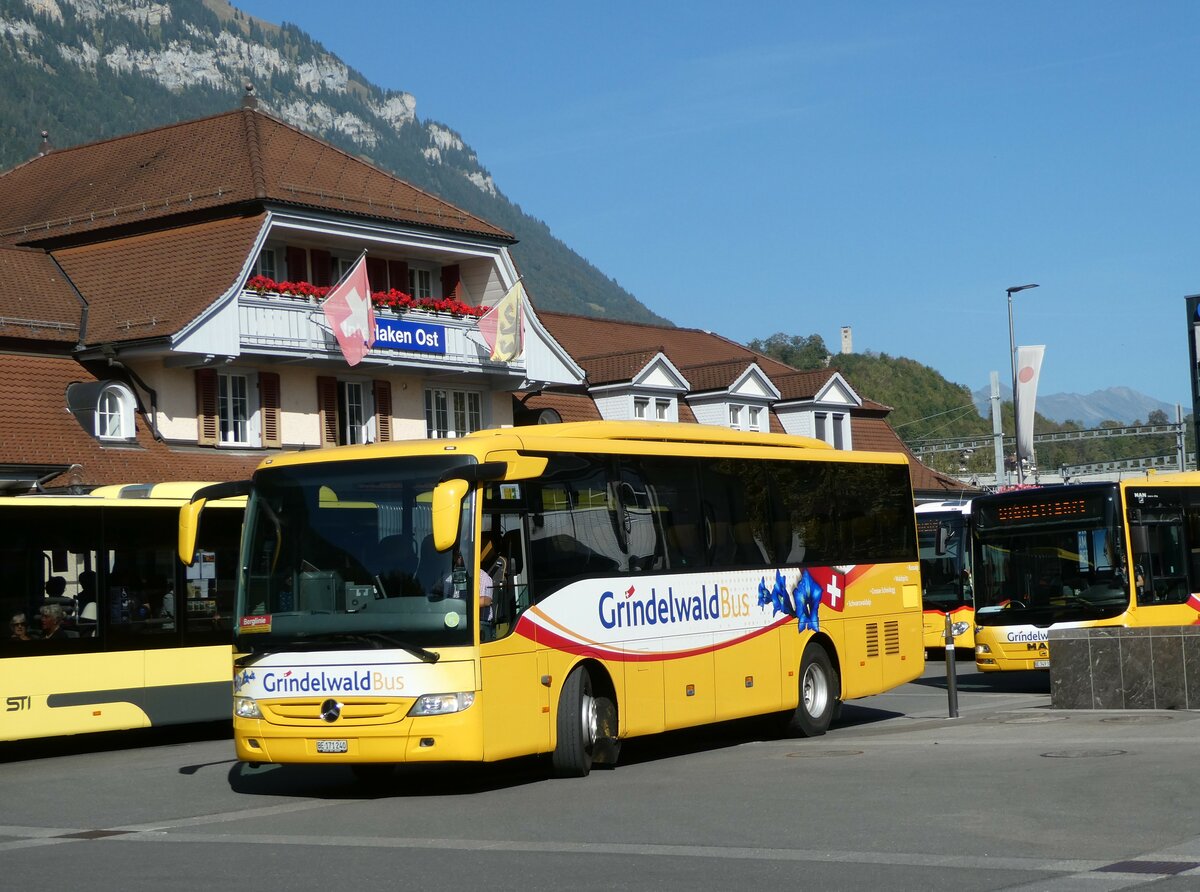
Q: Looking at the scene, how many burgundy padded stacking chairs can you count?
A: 0